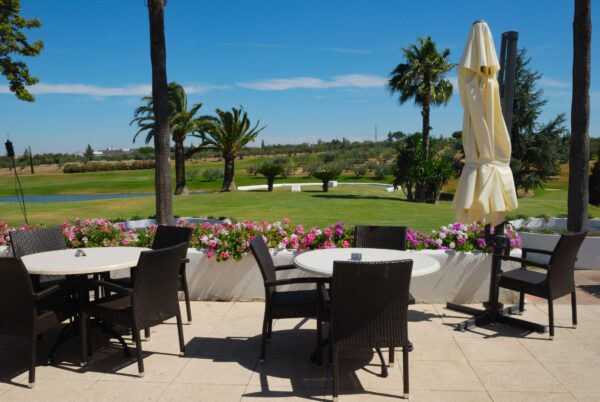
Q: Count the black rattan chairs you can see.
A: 8